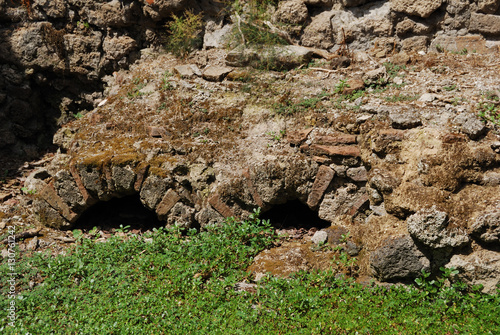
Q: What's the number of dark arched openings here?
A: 2